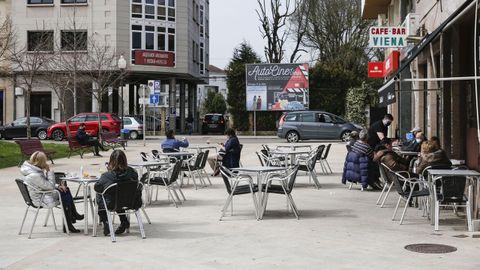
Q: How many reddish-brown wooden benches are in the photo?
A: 3